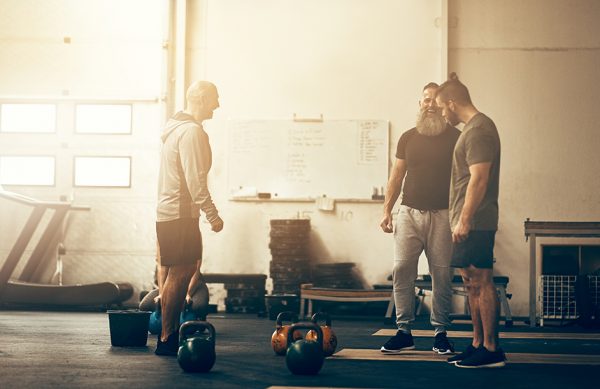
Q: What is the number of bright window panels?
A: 4